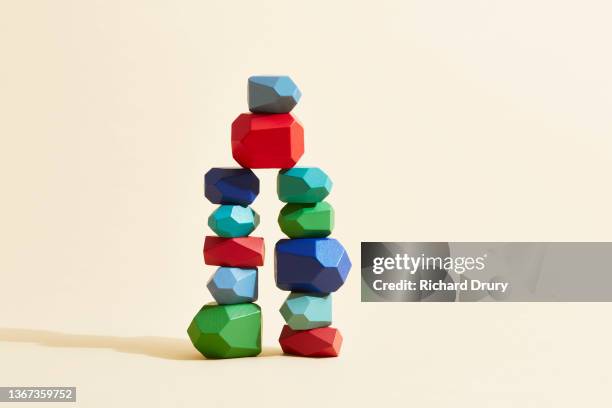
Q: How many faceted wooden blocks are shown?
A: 12